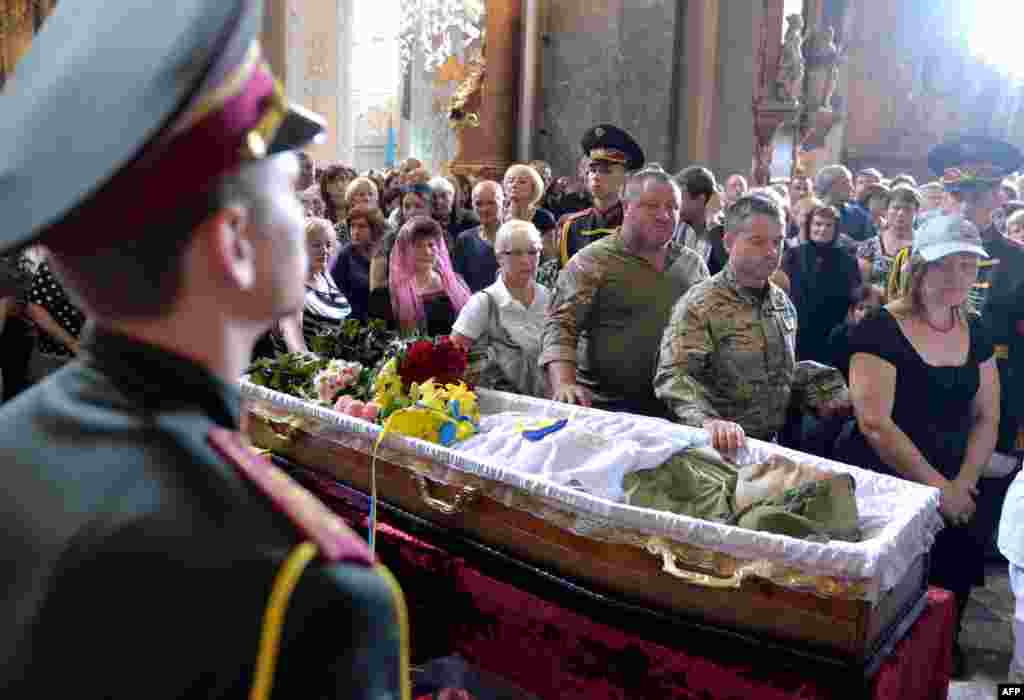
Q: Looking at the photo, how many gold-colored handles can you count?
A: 3